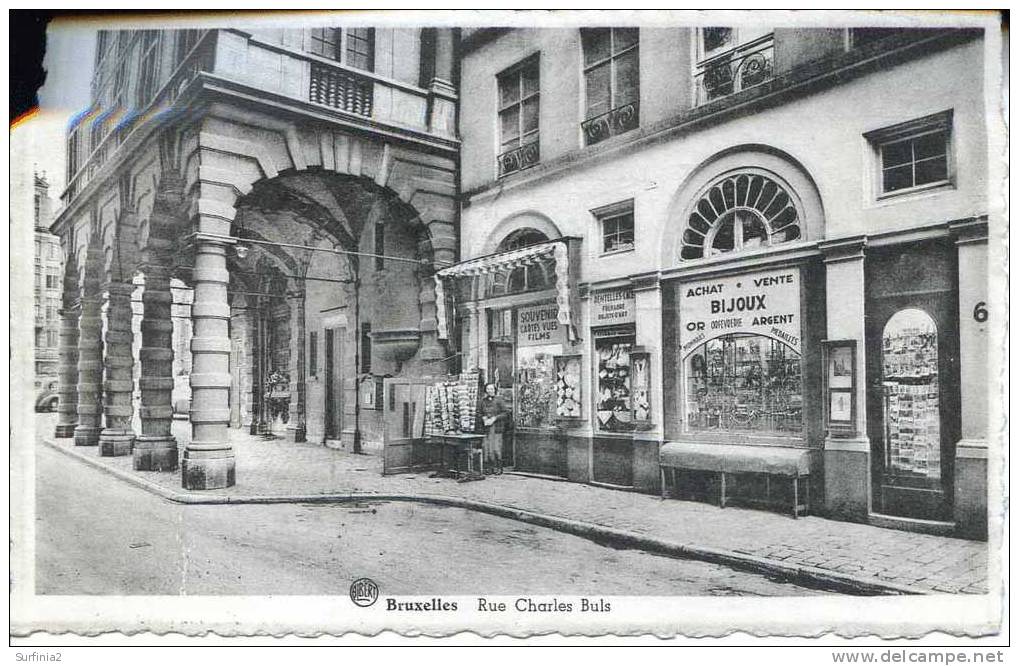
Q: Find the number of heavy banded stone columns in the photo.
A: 5